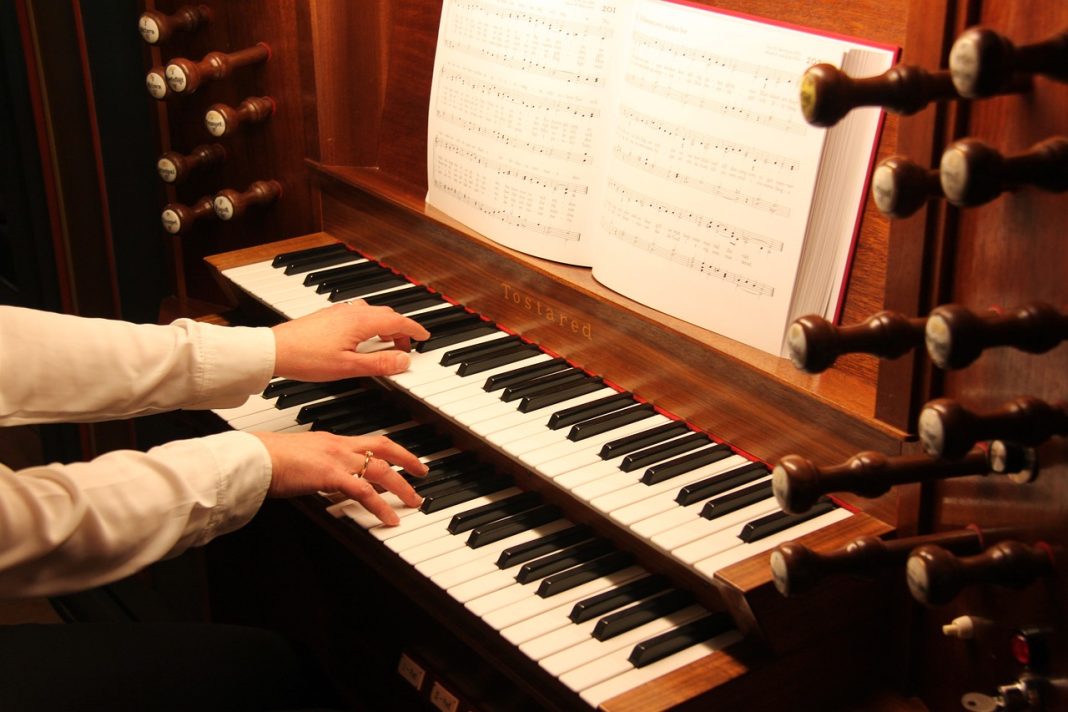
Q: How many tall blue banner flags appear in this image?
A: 0